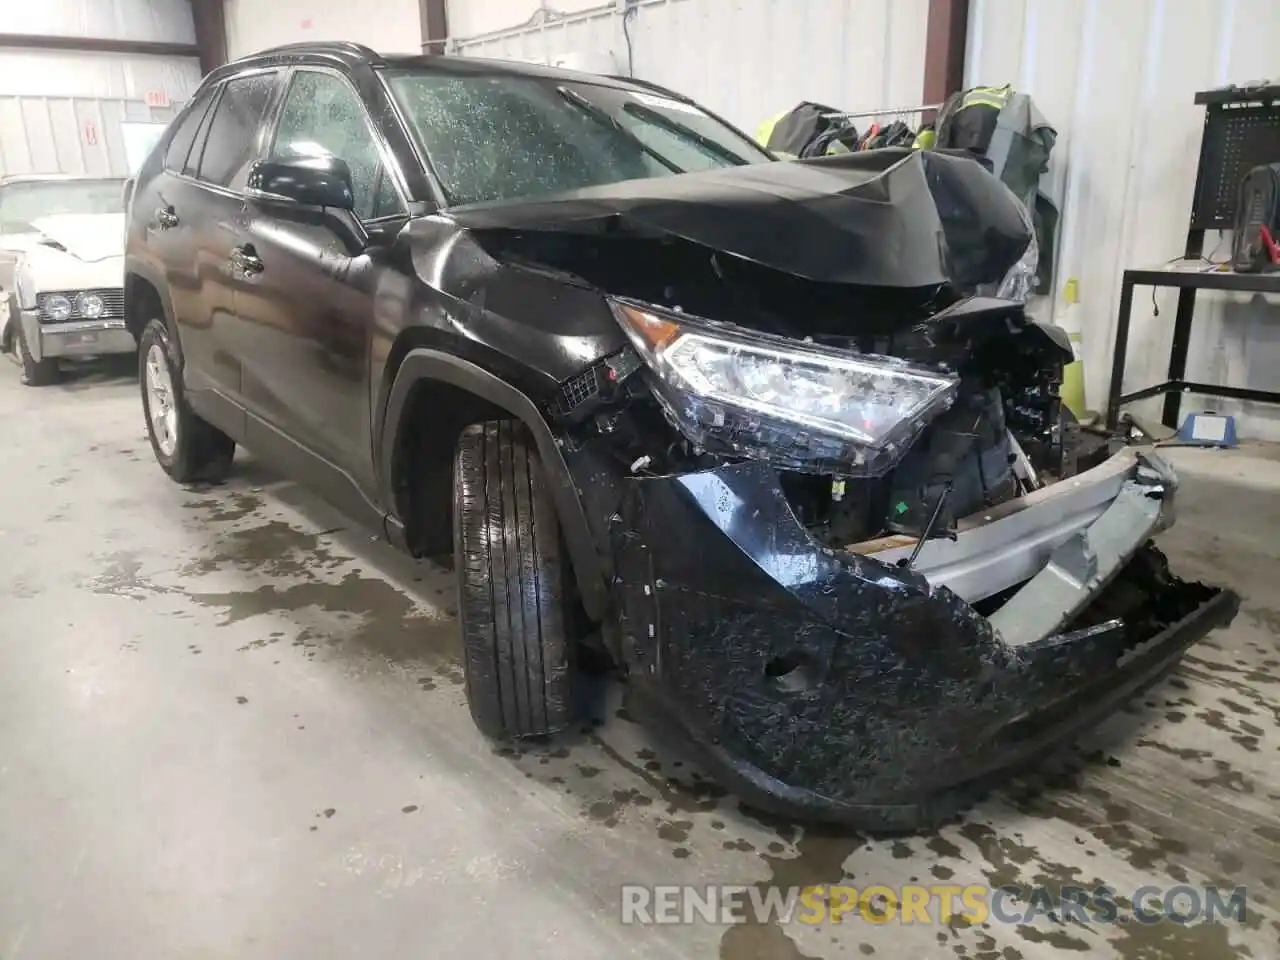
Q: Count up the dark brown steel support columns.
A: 3